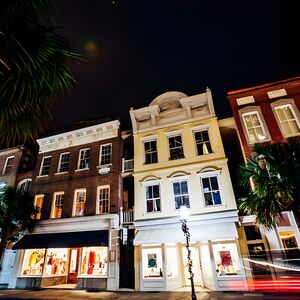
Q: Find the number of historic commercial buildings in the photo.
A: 4